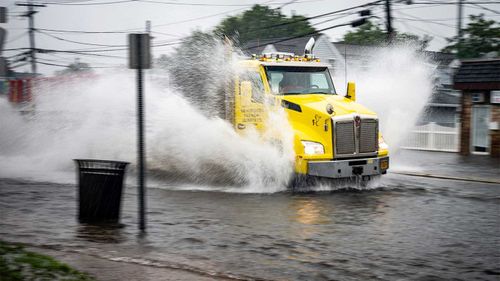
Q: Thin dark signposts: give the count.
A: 1